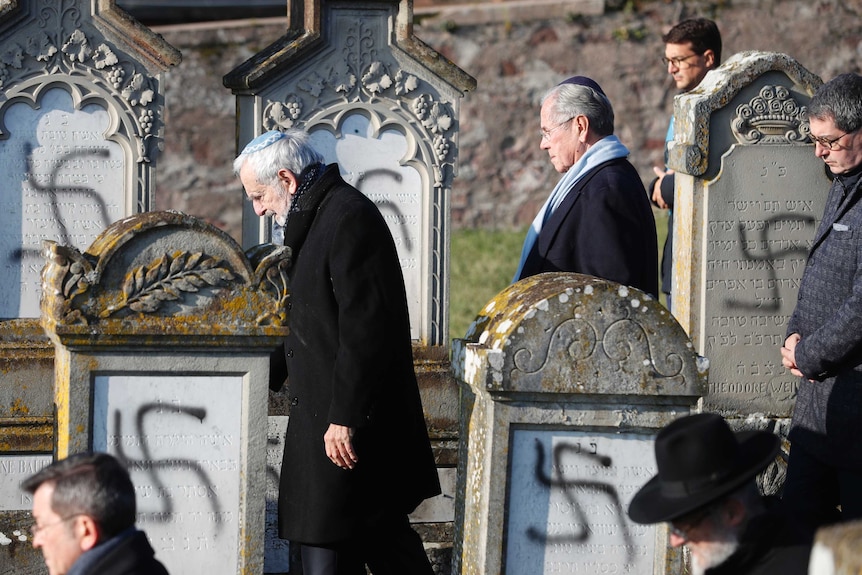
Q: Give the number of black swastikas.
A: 5